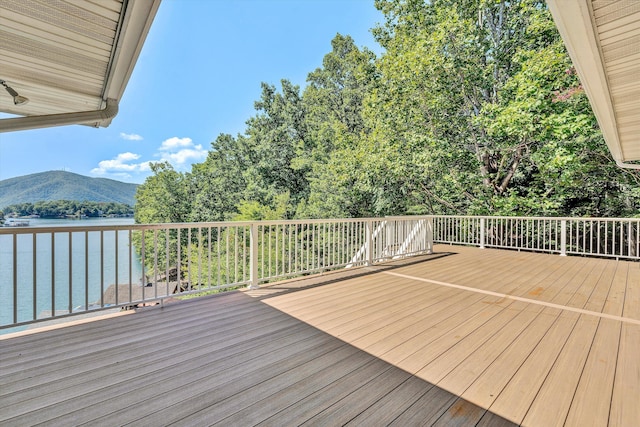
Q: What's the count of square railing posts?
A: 5